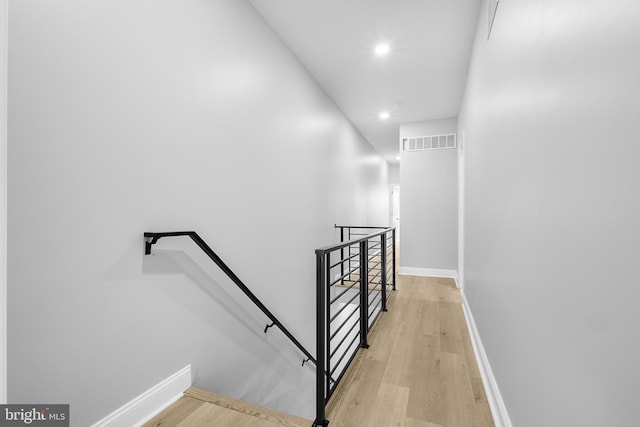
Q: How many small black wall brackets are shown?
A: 3